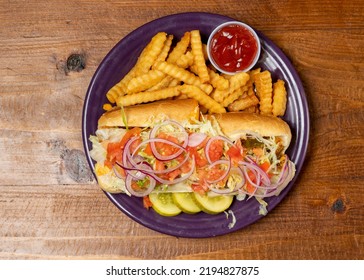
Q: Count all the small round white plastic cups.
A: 1